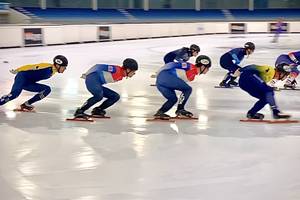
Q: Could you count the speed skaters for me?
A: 7